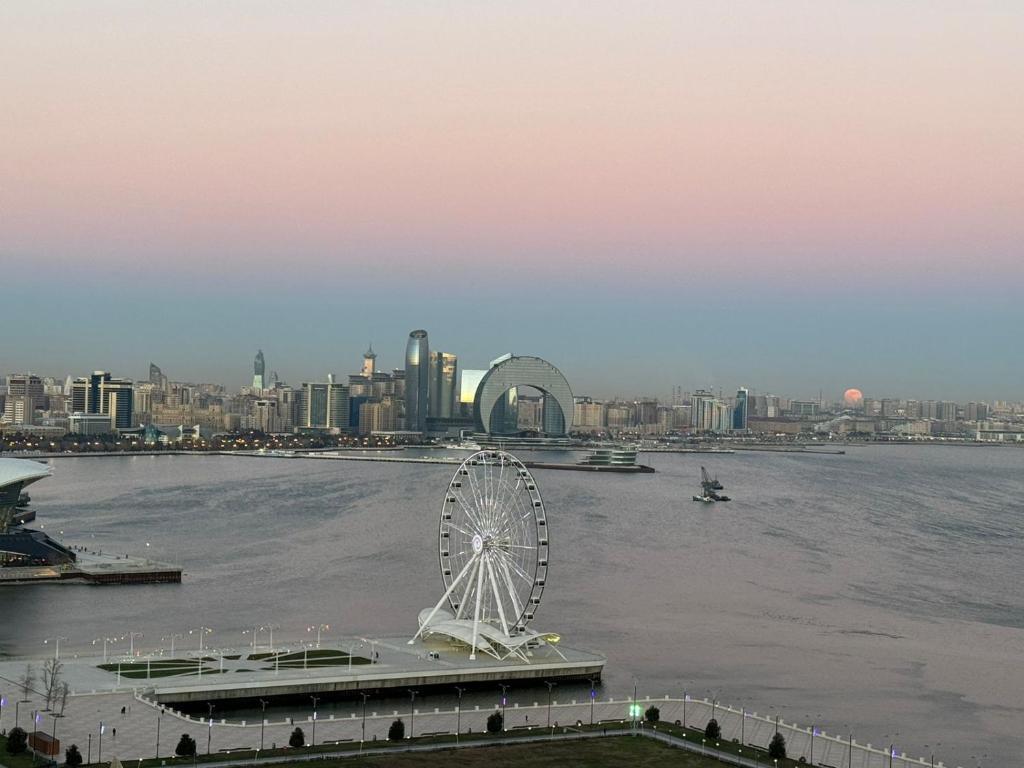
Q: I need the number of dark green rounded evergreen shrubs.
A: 9